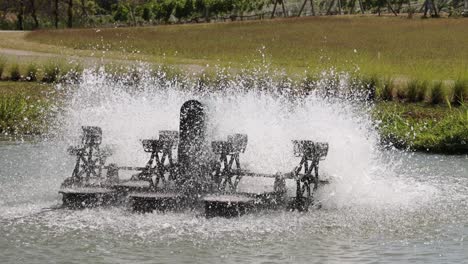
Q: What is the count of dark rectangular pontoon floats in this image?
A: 3